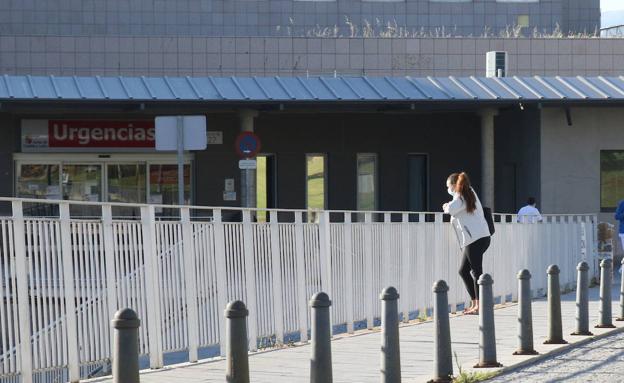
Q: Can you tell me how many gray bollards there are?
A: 11